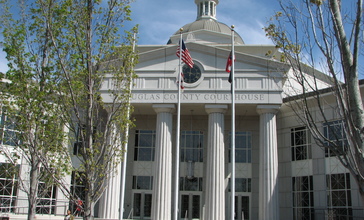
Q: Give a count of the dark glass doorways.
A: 3